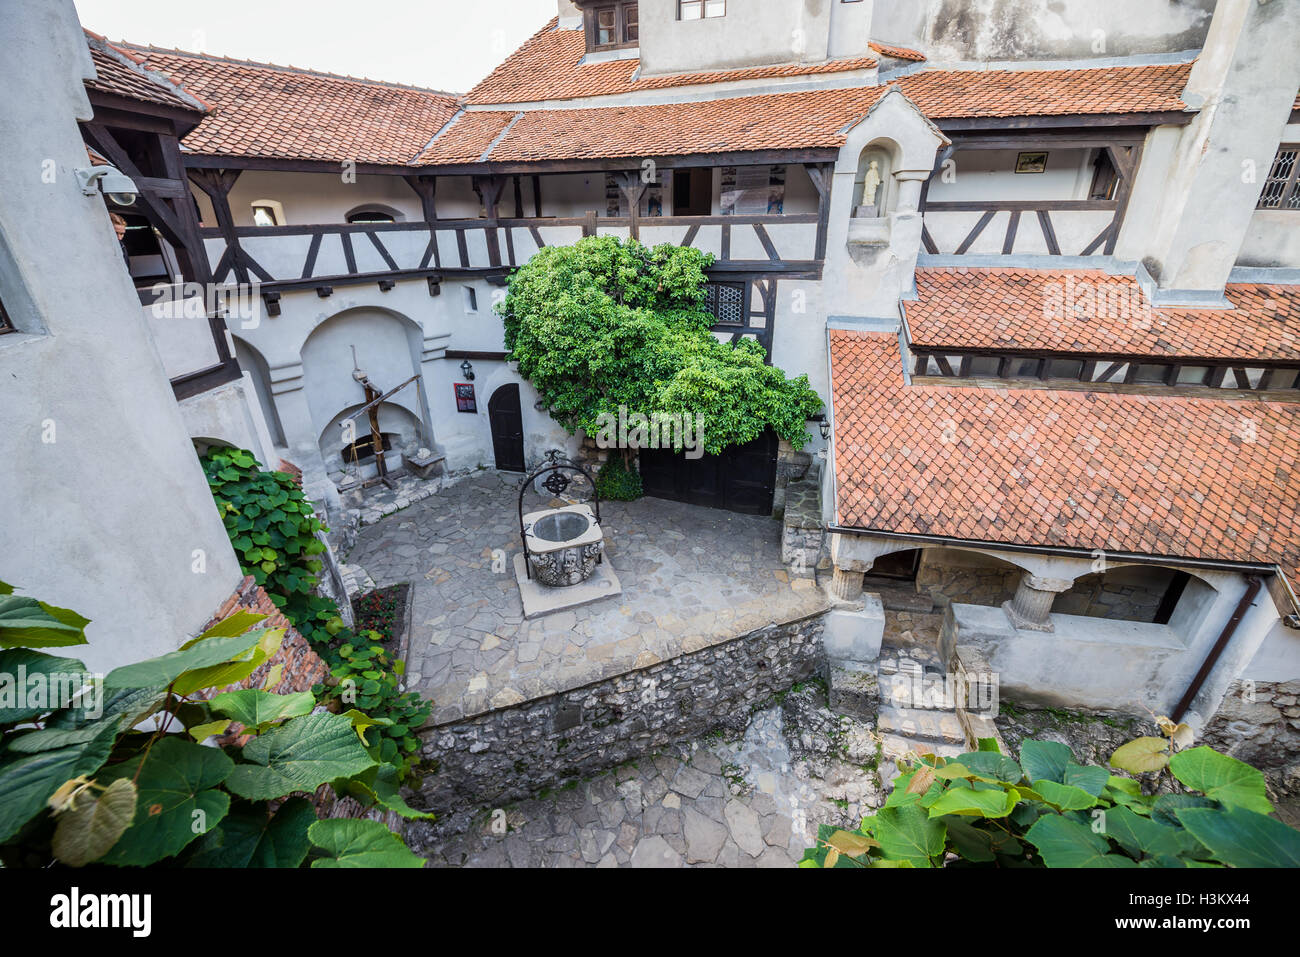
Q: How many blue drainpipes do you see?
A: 0